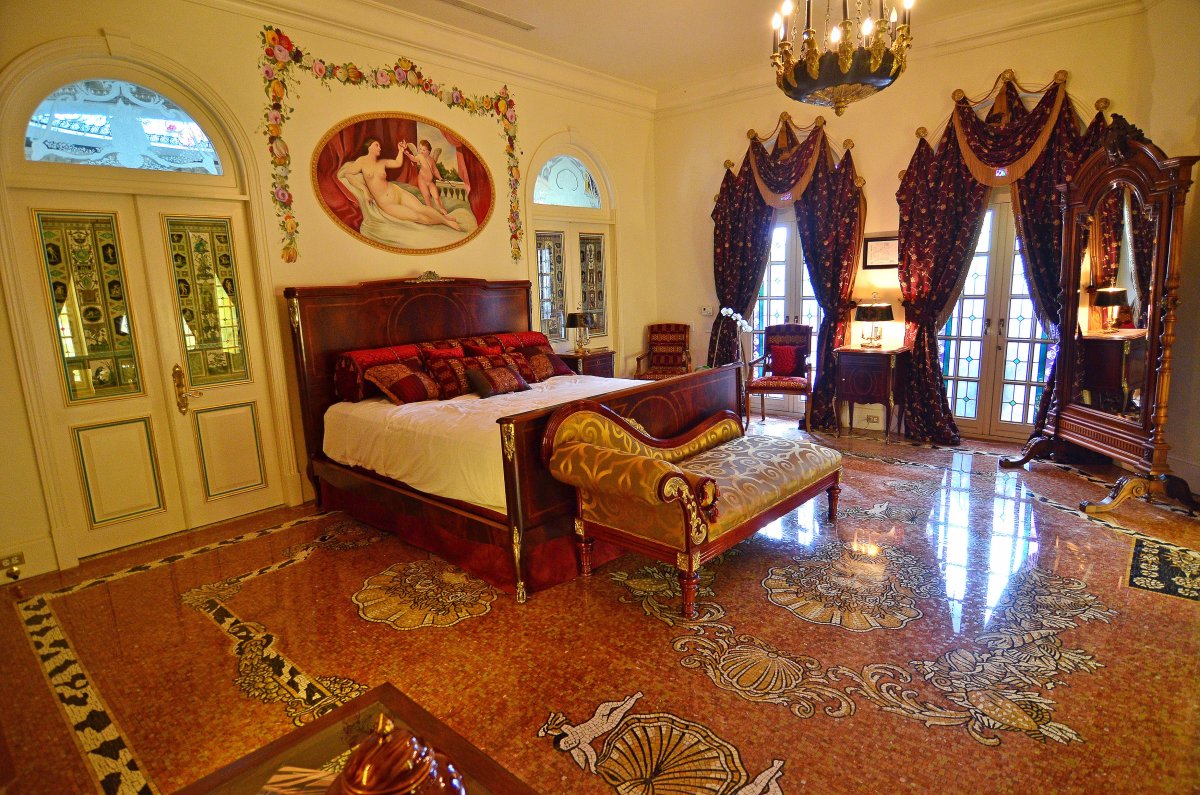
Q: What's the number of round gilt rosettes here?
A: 13